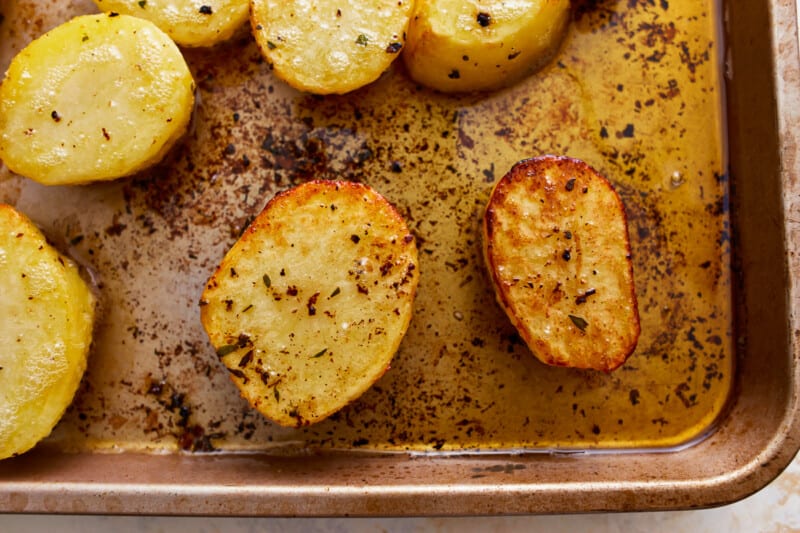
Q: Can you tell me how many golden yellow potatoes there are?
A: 7